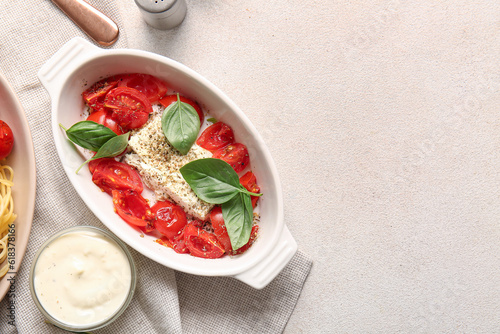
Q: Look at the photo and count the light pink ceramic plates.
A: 1